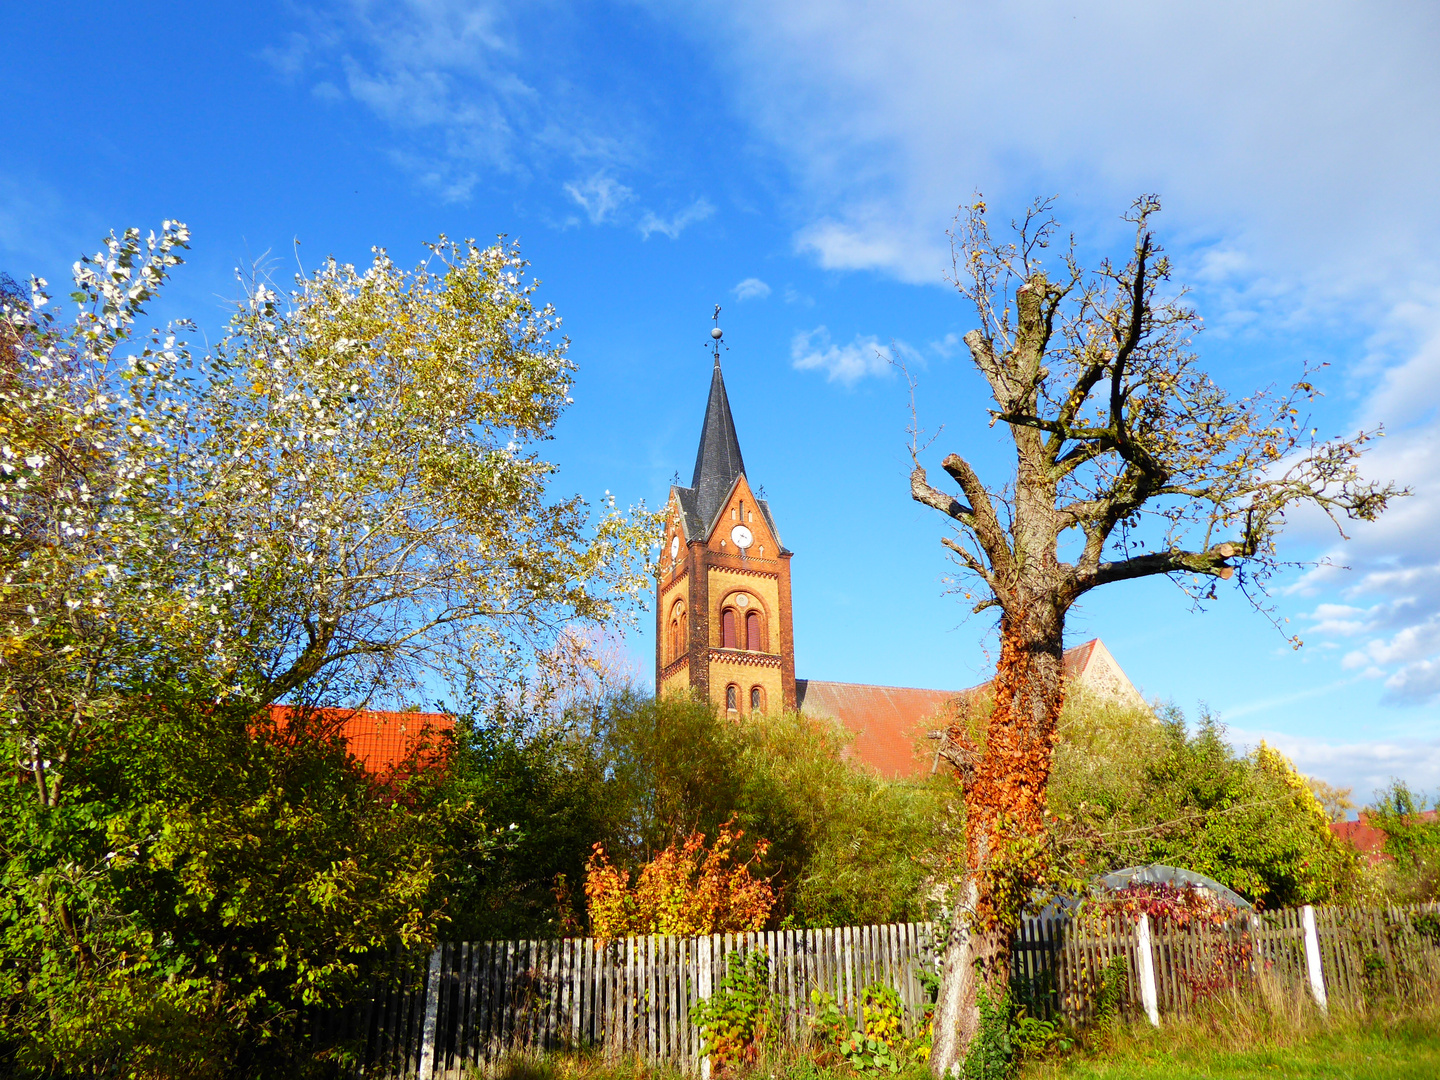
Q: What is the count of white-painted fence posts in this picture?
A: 4